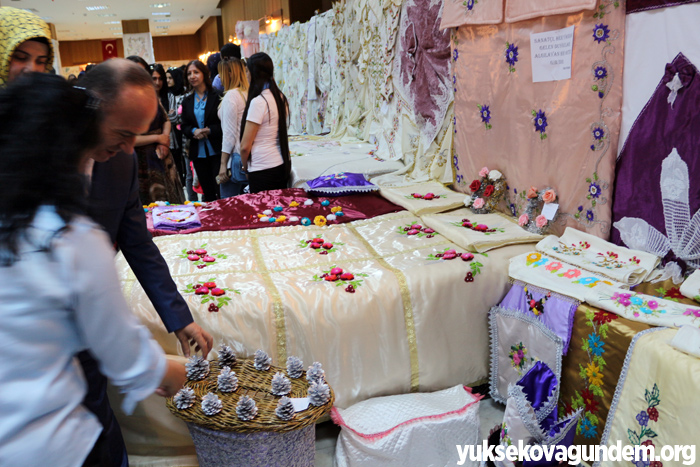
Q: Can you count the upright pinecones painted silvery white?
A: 12